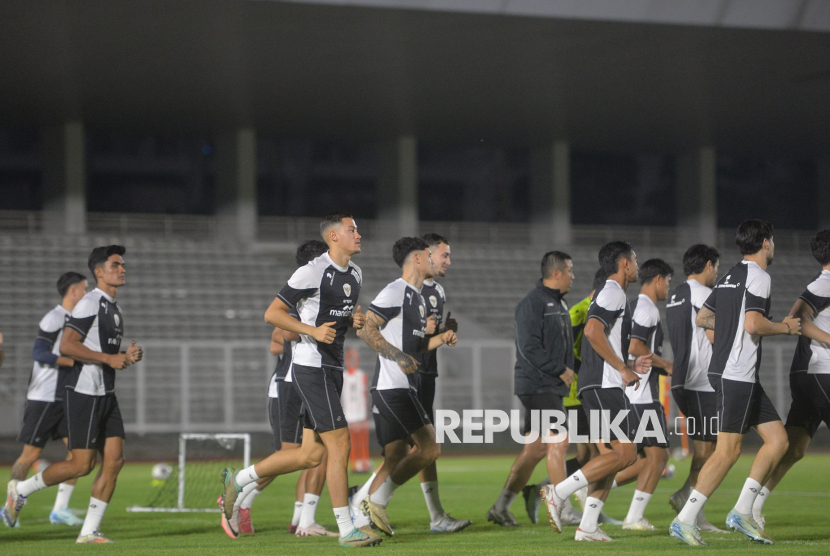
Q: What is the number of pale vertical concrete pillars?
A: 5